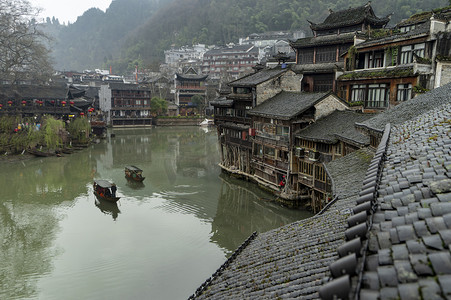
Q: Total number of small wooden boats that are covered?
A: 2